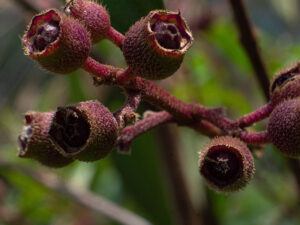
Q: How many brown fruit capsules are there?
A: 8